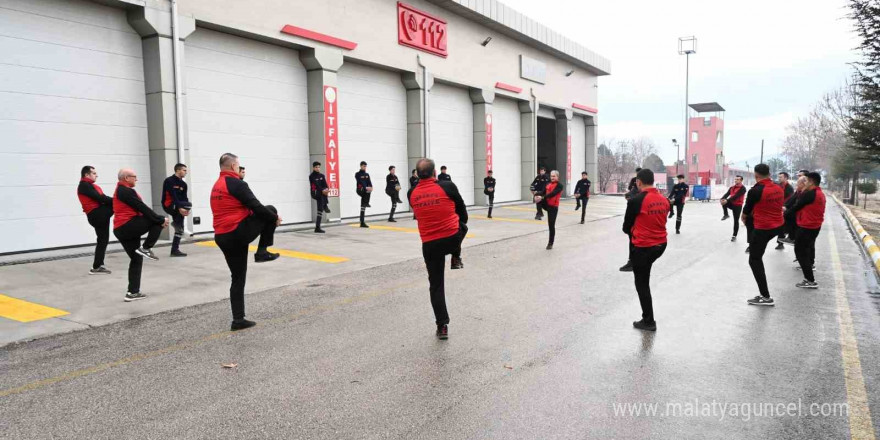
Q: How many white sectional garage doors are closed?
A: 6